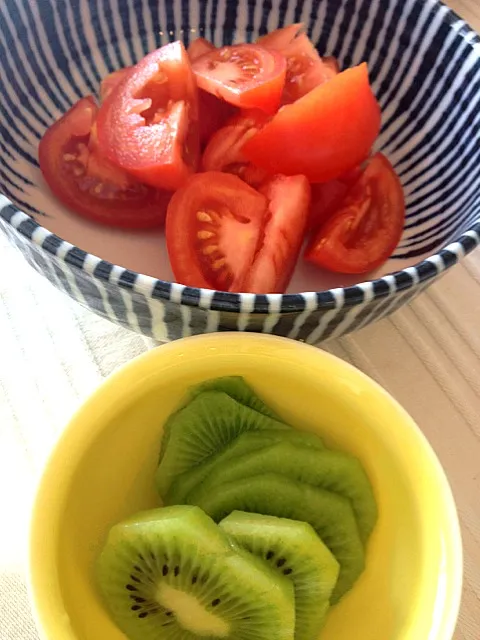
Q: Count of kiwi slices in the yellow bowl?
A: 7